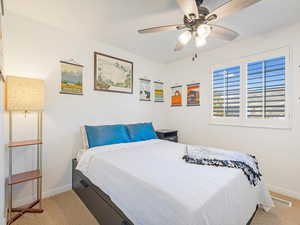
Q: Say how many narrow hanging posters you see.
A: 5